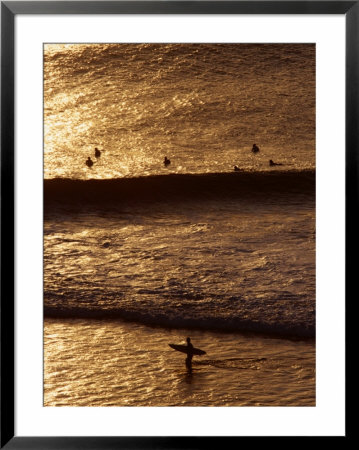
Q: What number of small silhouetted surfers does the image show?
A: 6